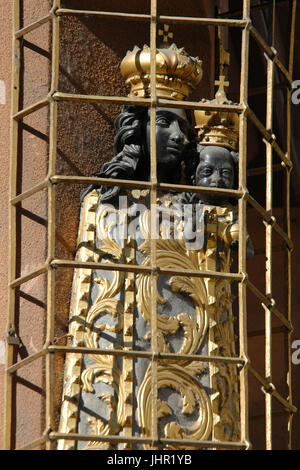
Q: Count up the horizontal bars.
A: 6